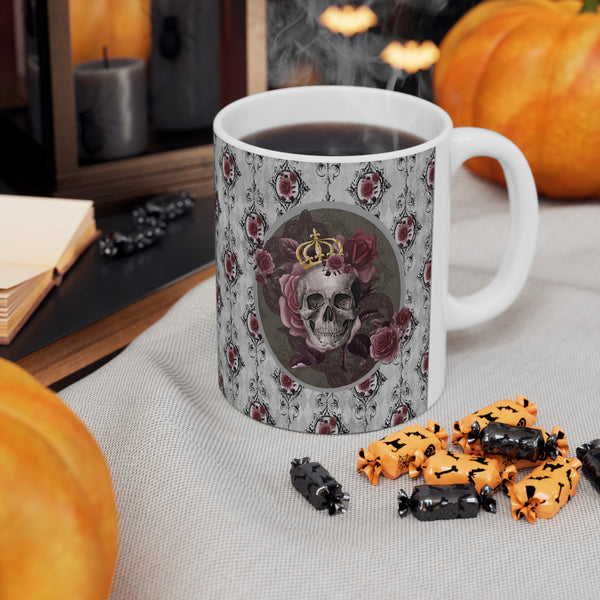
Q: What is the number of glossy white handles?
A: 1